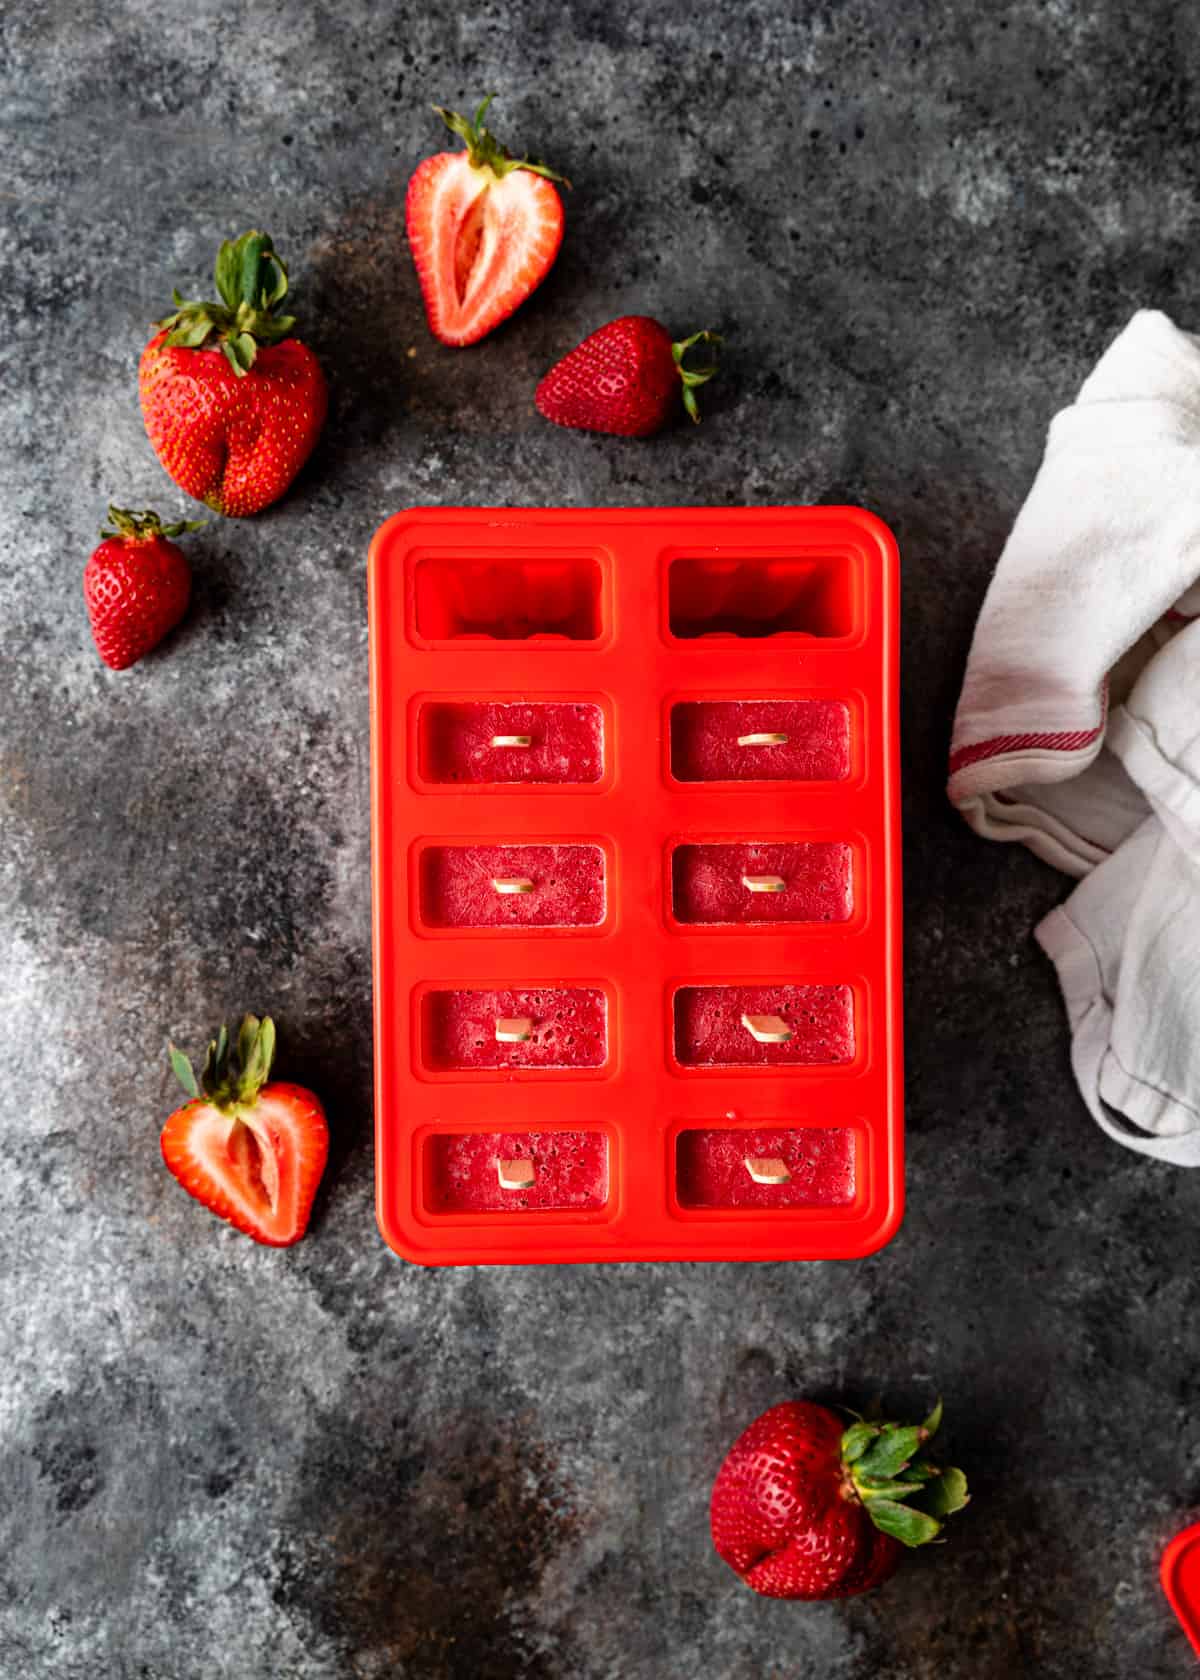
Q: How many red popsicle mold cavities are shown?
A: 10